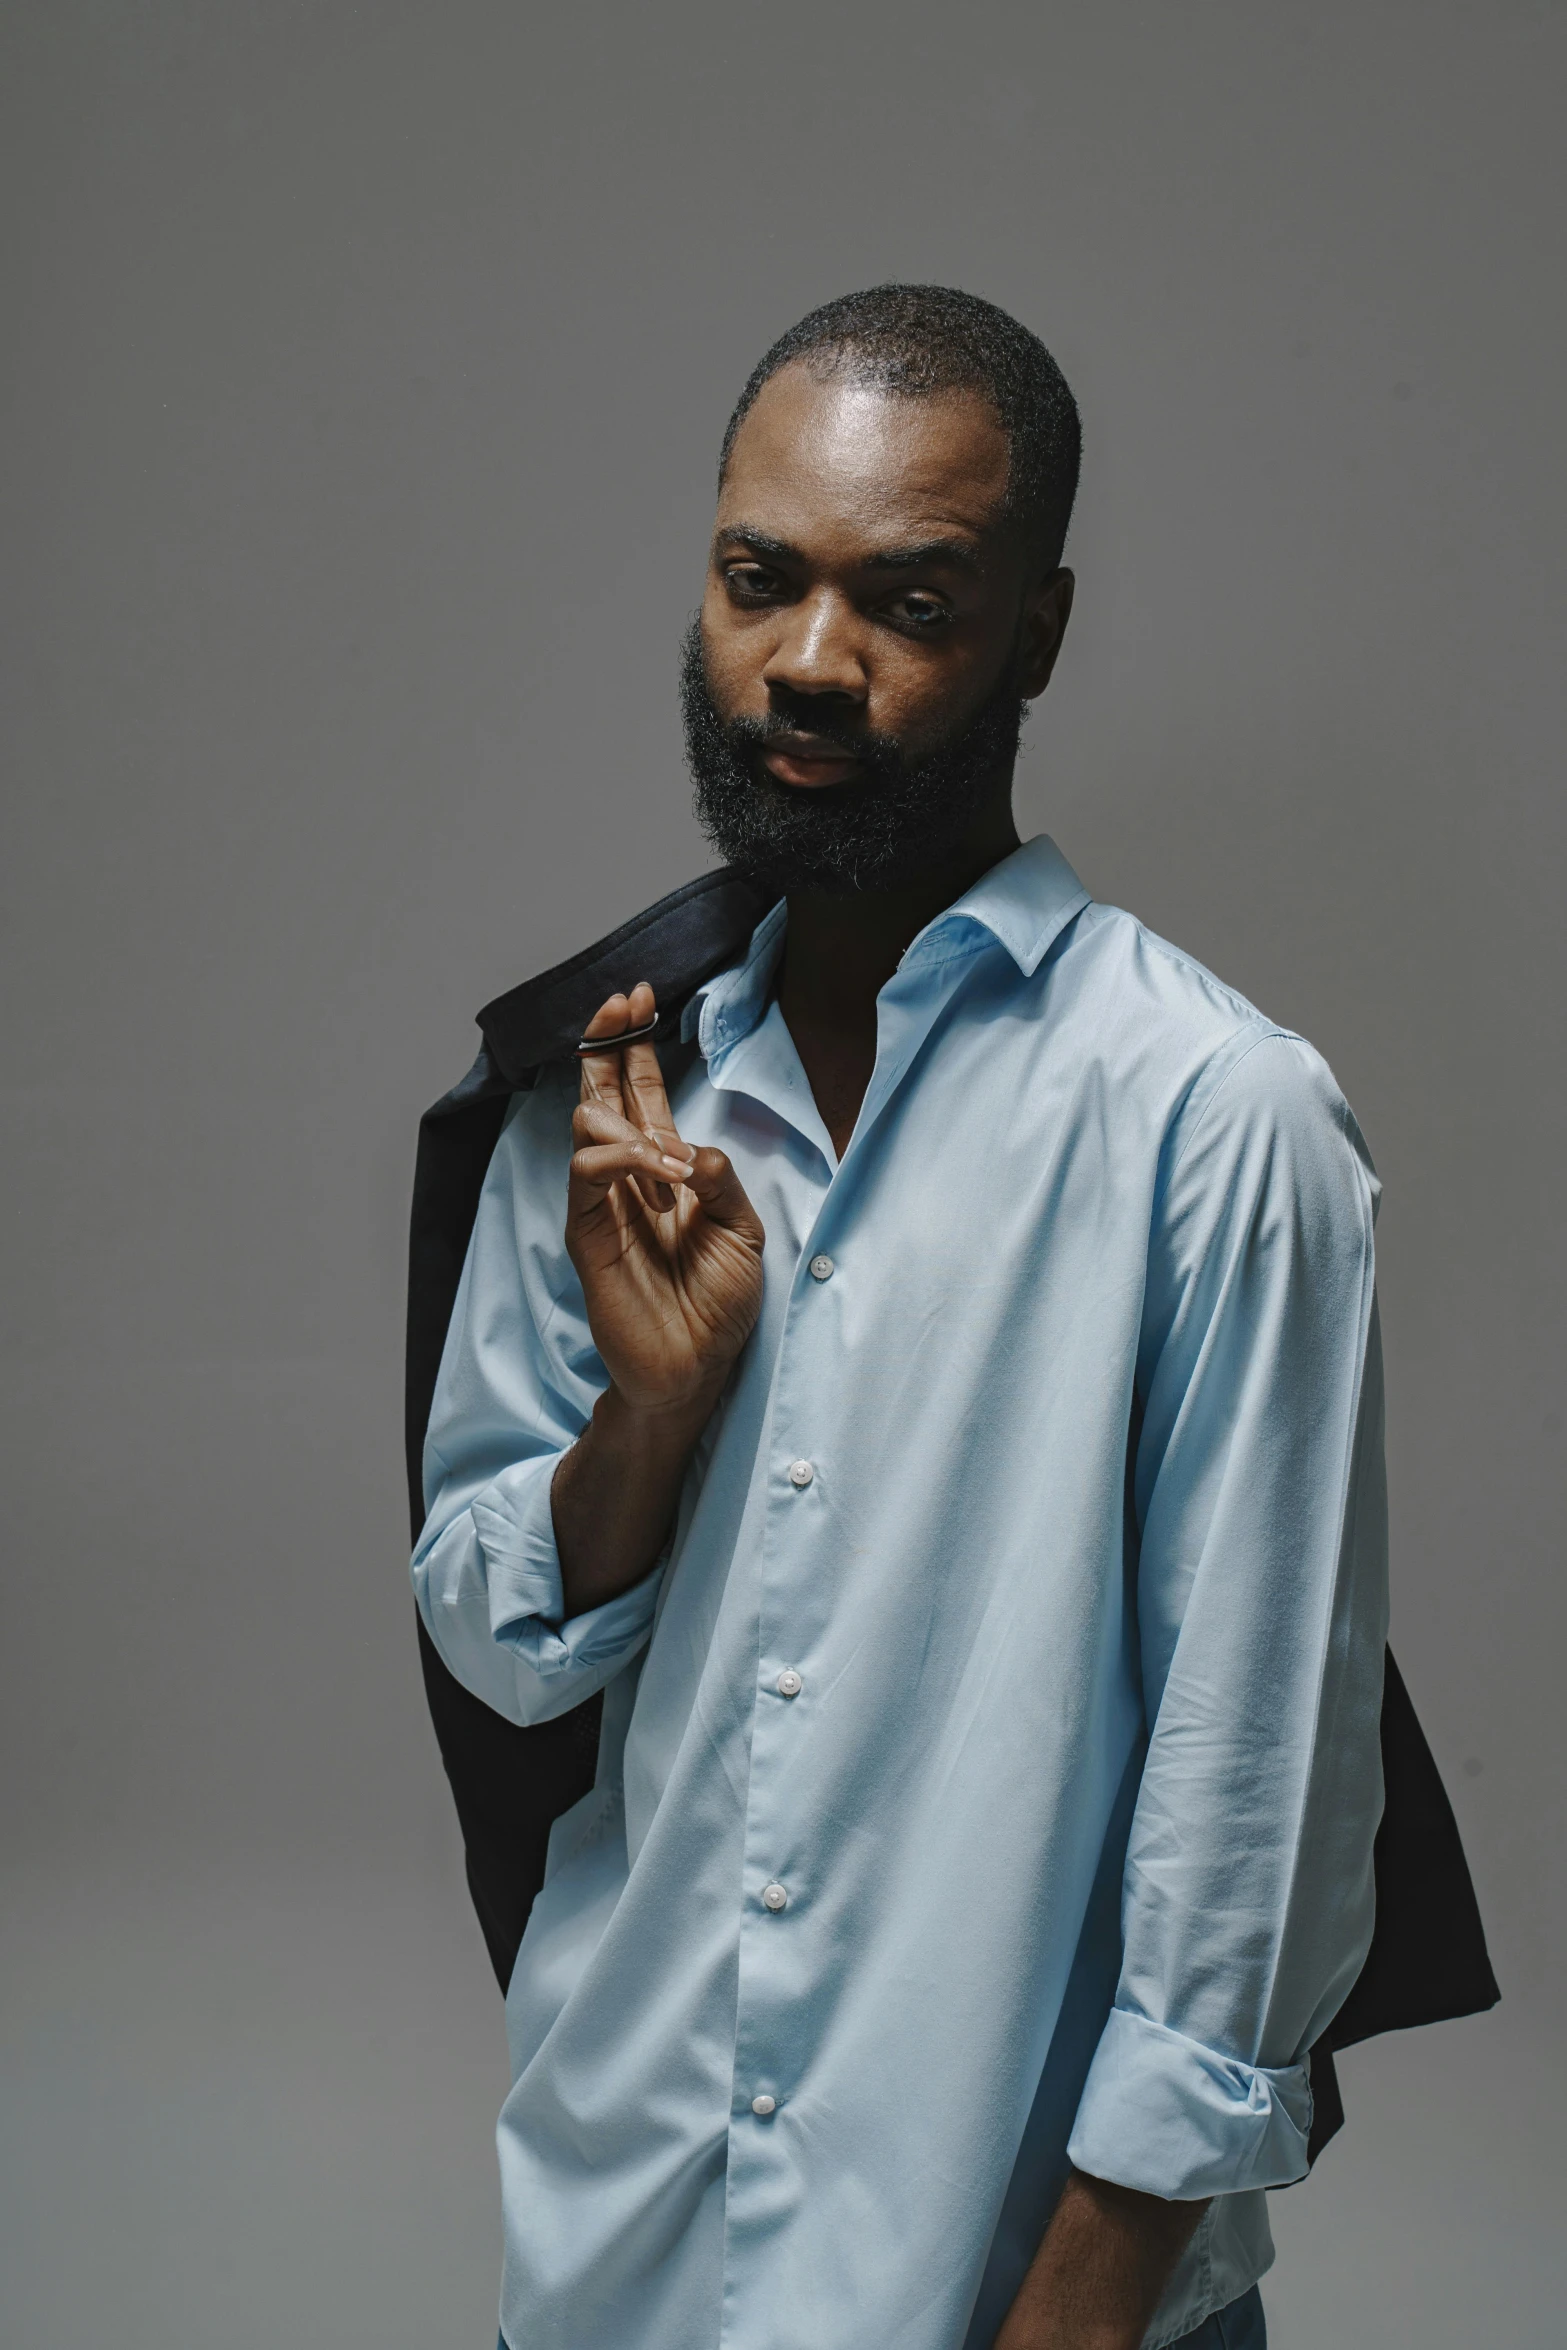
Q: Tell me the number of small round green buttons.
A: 0